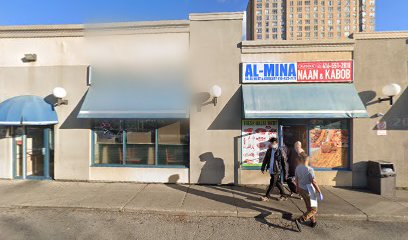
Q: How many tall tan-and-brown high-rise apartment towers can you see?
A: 1